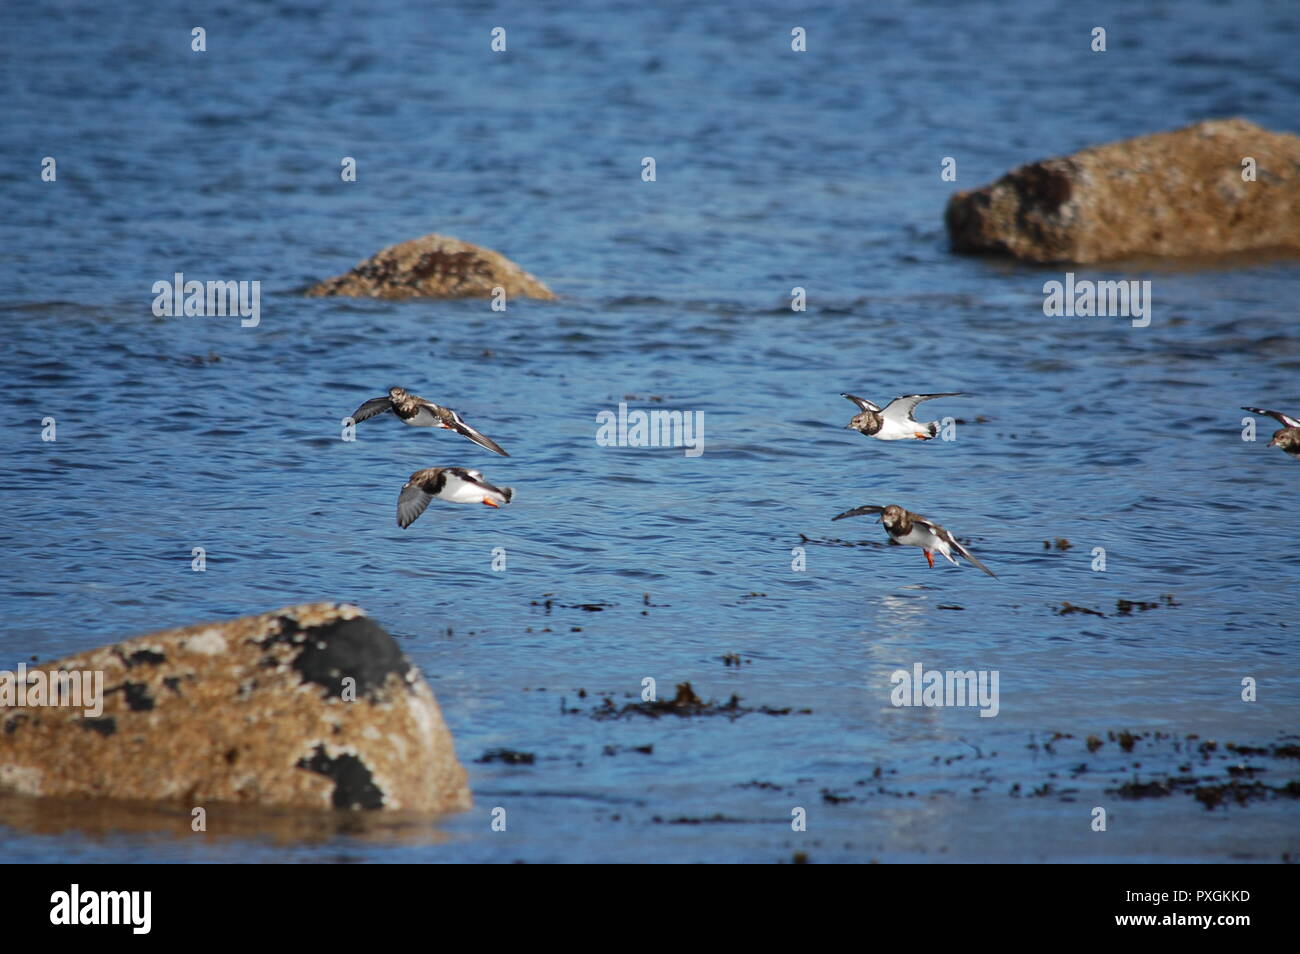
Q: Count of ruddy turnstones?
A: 5